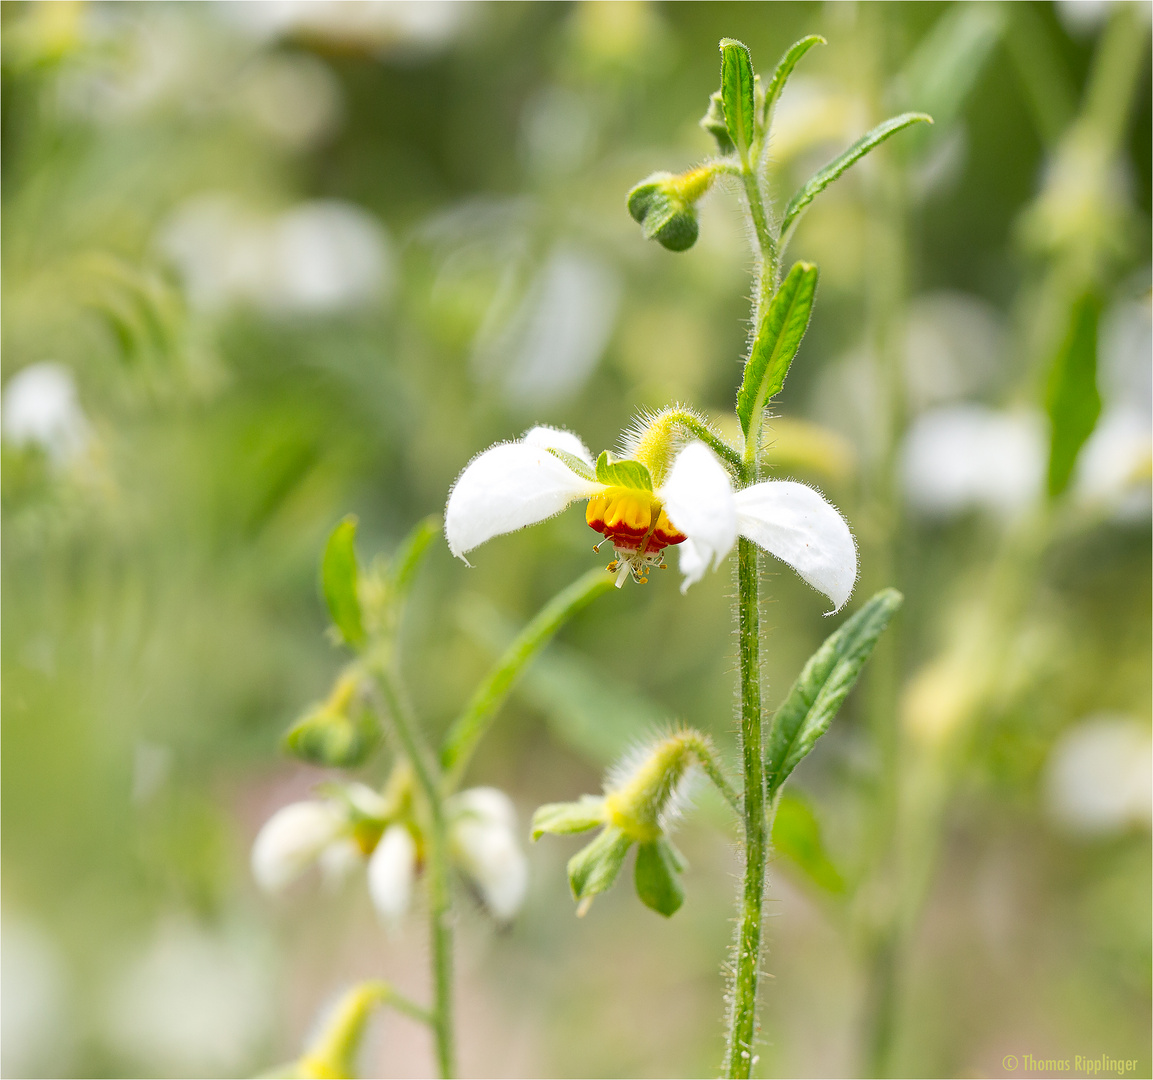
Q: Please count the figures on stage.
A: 0